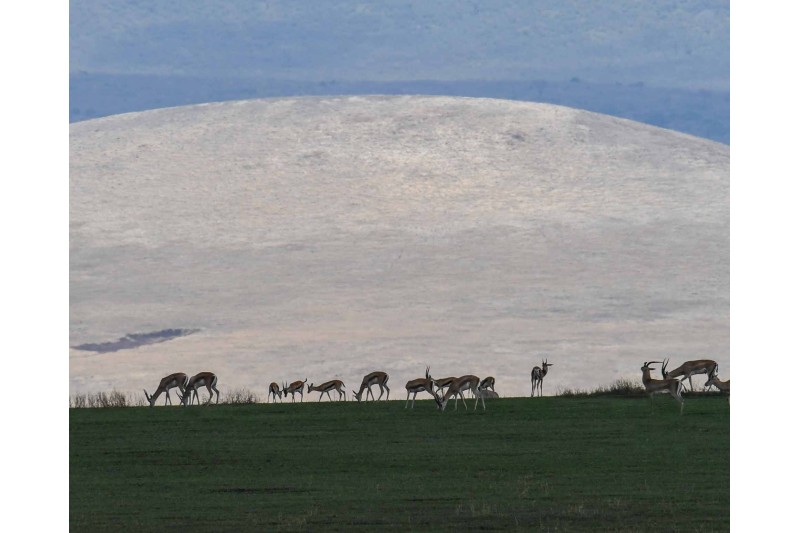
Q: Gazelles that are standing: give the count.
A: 14